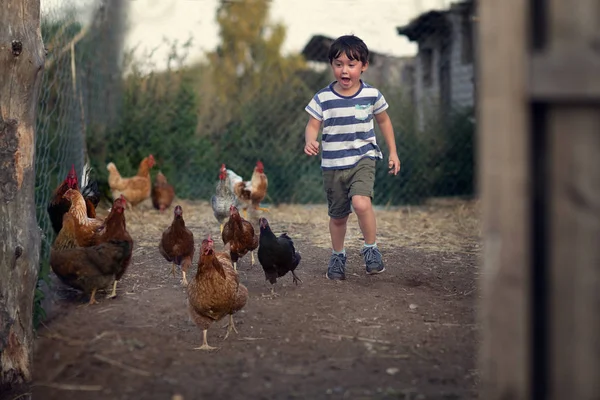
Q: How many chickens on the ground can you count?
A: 12